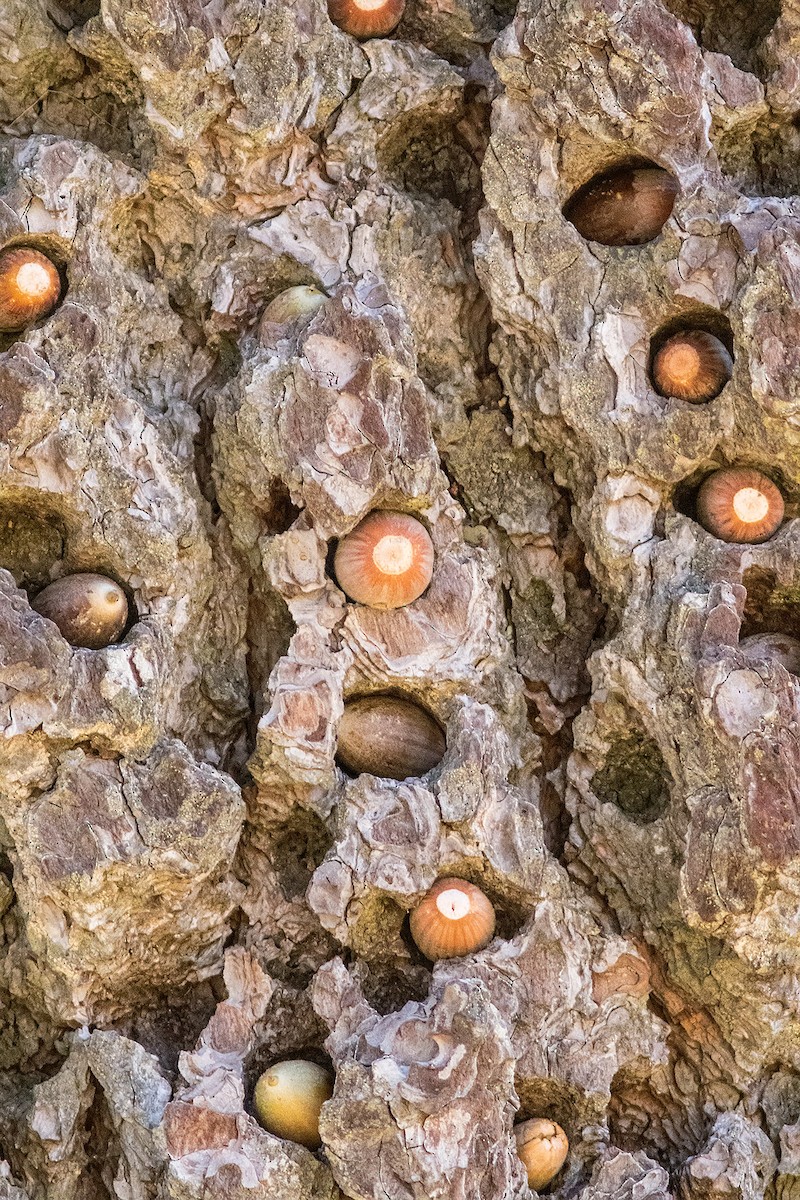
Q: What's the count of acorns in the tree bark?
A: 13